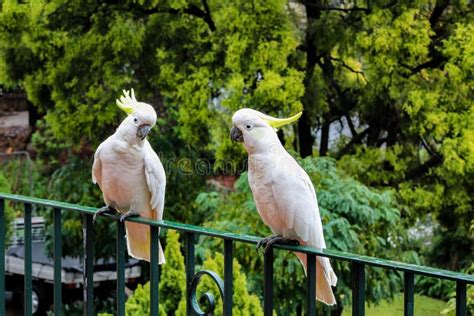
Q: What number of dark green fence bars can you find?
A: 13